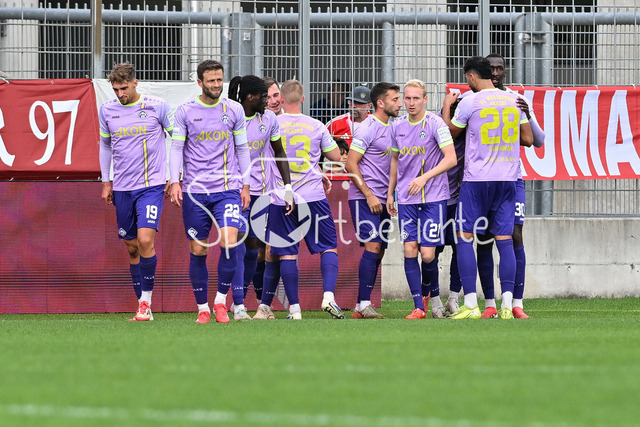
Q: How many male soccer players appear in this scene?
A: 10